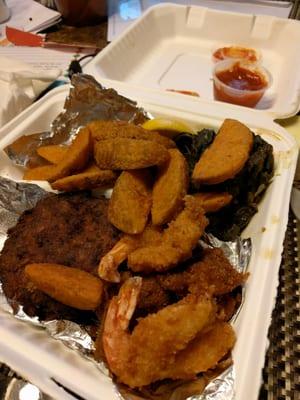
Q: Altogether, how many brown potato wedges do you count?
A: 10